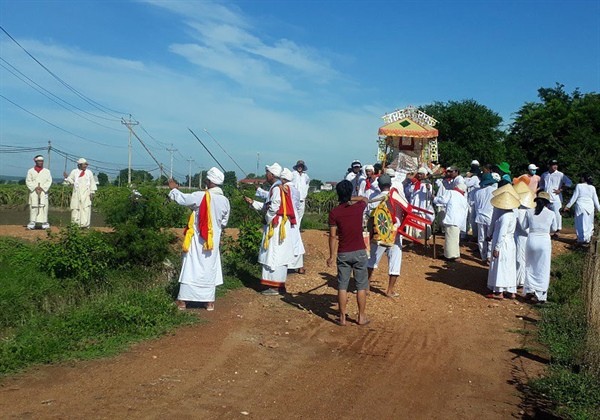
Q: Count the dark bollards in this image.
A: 0